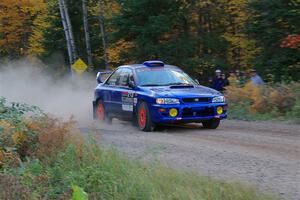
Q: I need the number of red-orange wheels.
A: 2